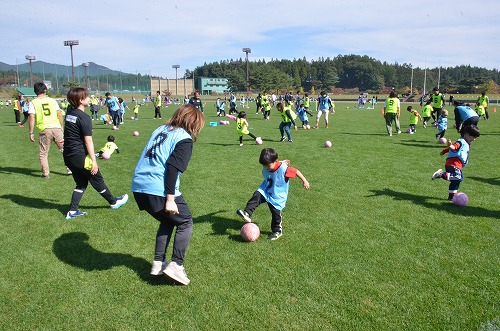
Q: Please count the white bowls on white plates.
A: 0